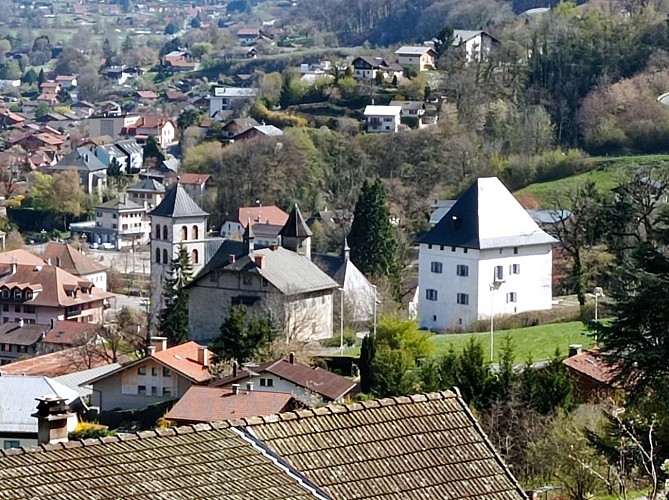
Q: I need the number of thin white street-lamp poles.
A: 4